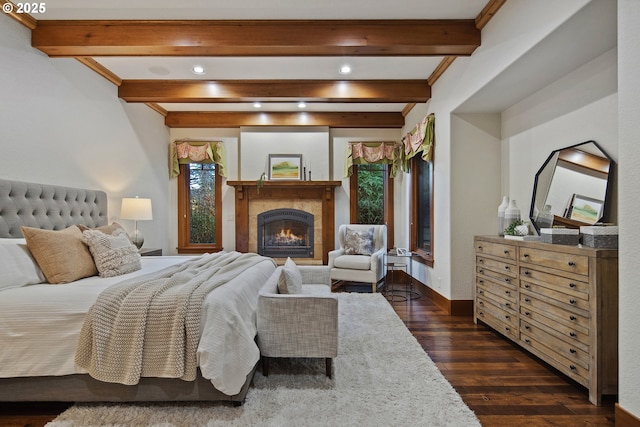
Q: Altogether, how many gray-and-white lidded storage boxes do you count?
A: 2